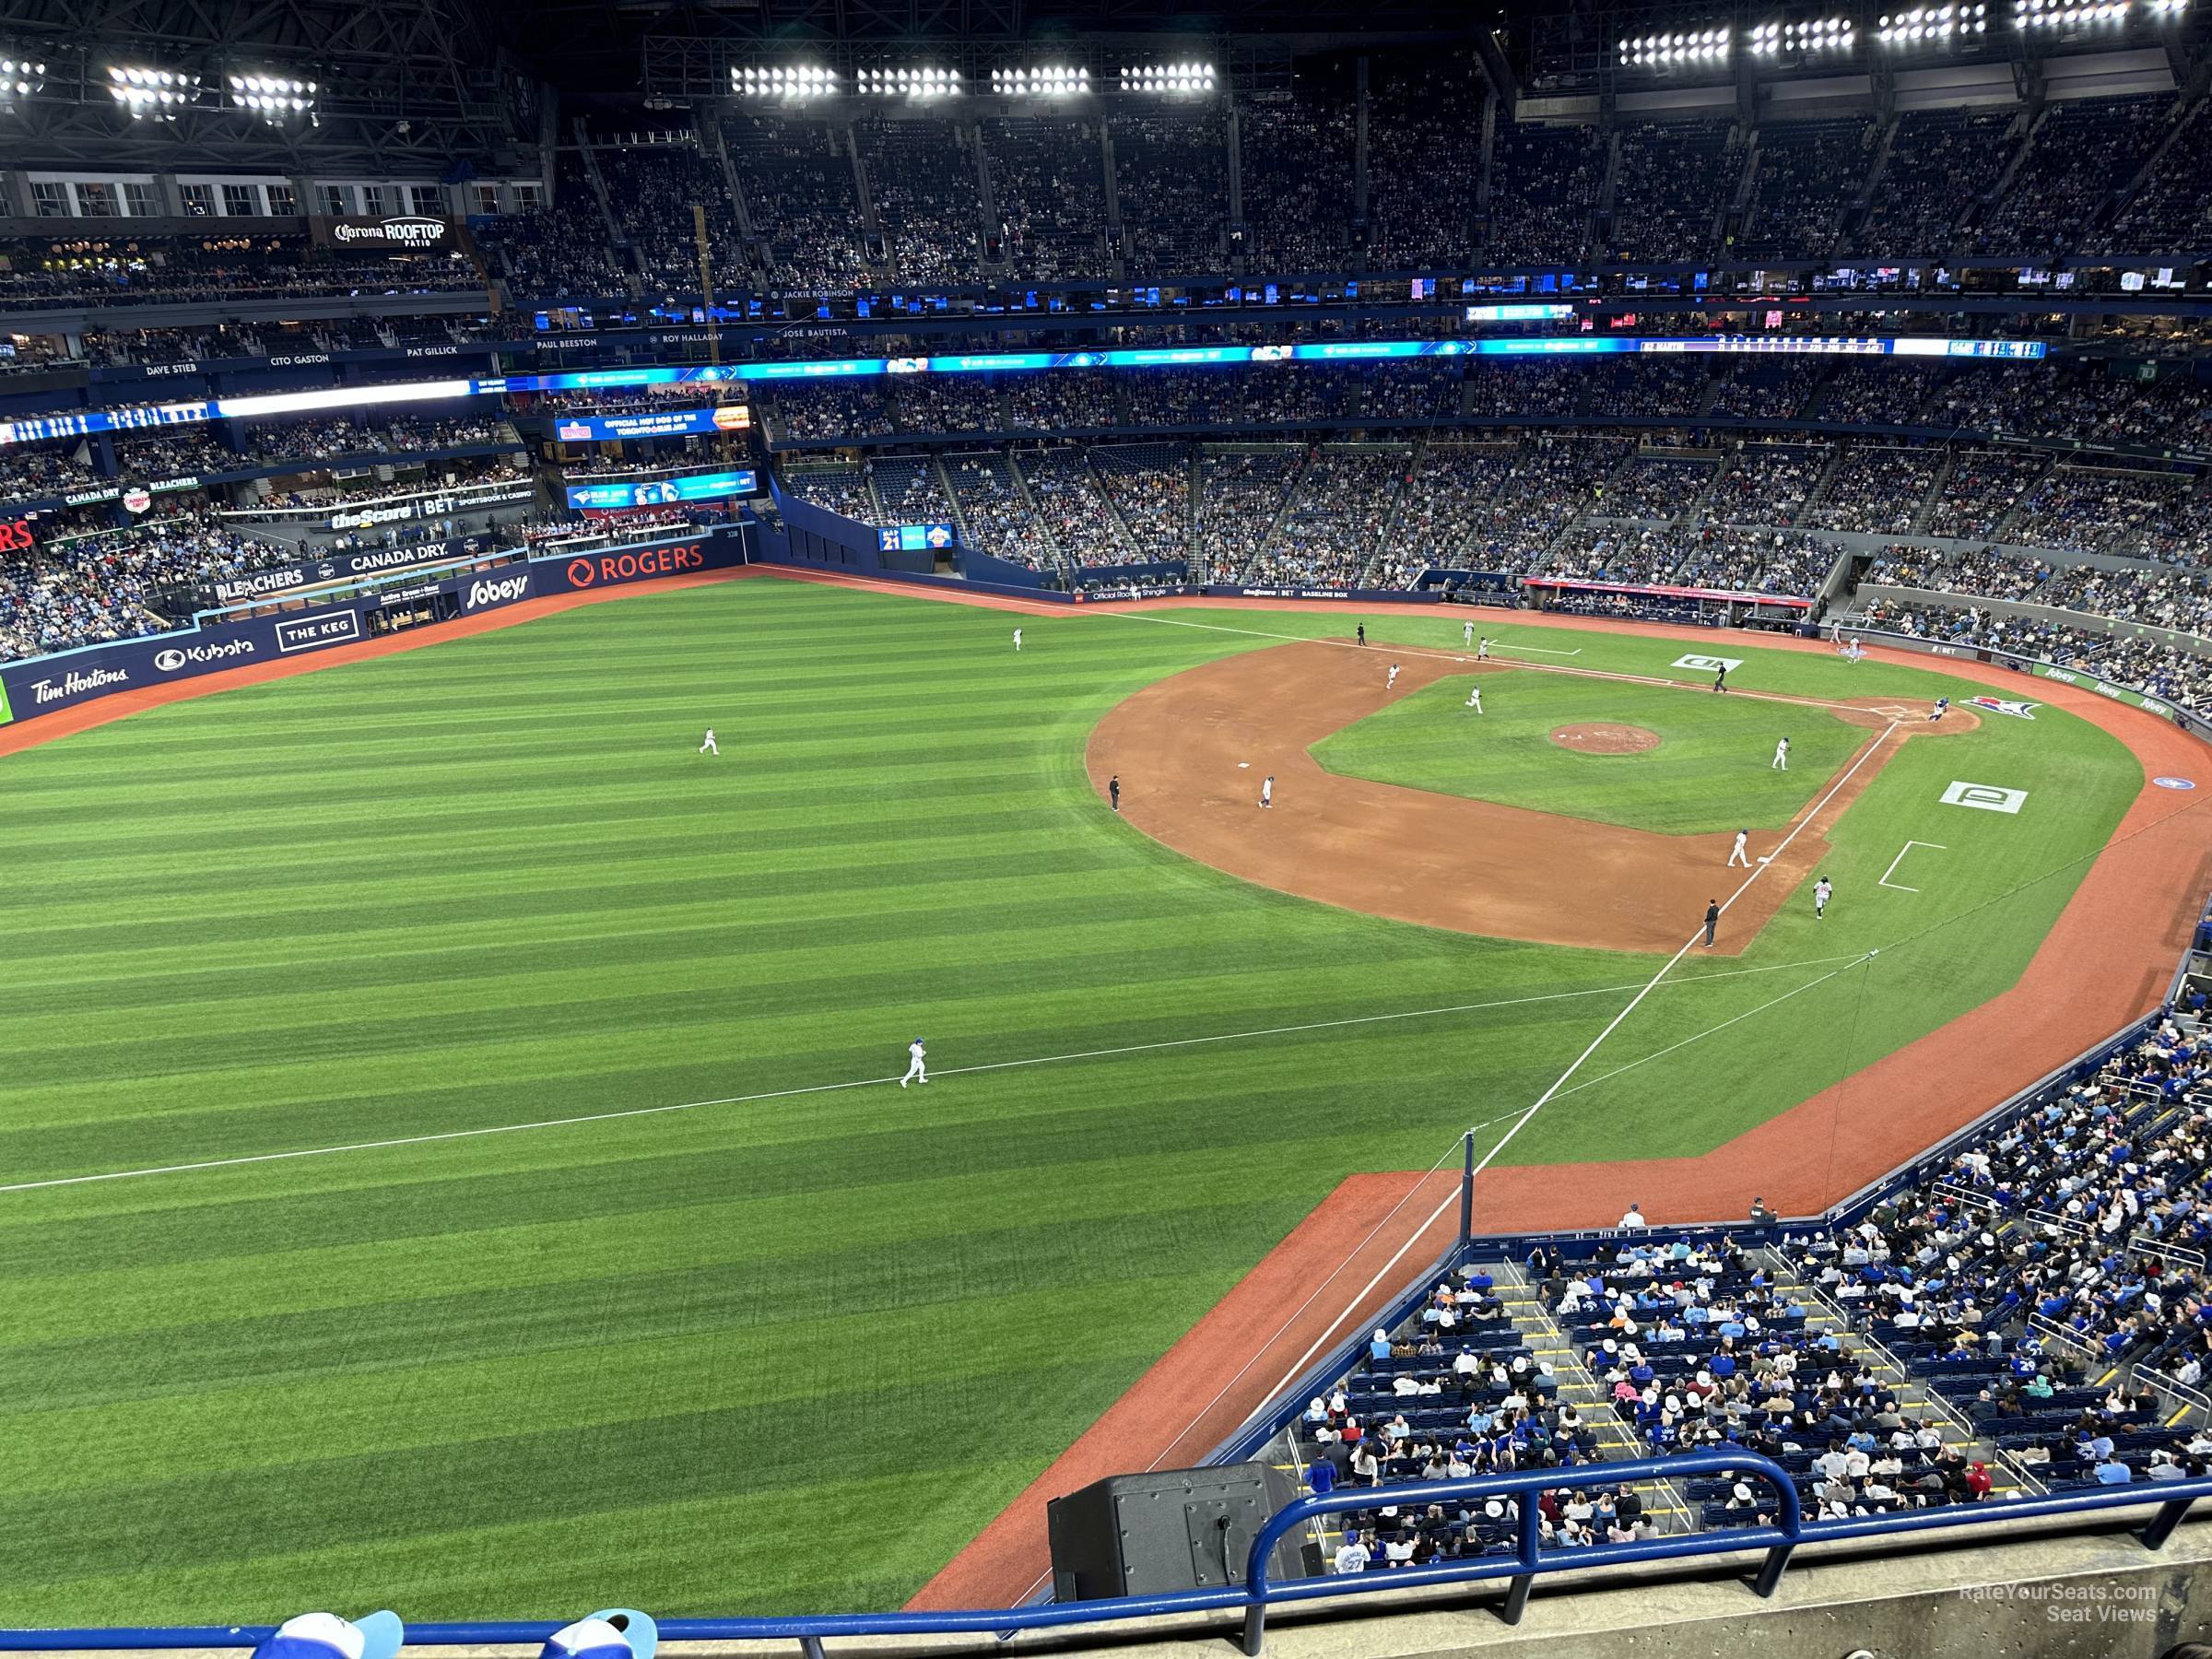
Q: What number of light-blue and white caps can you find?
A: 2